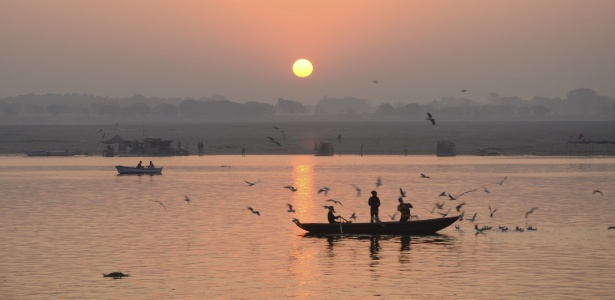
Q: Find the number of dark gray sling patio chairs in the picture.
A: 0